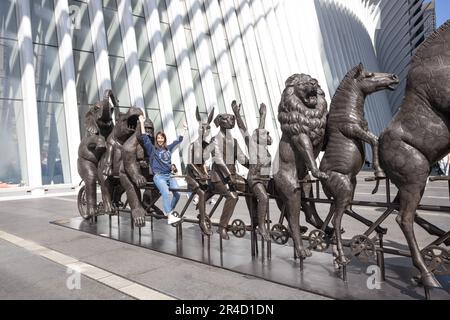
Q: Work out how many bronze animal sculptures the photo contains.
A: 9